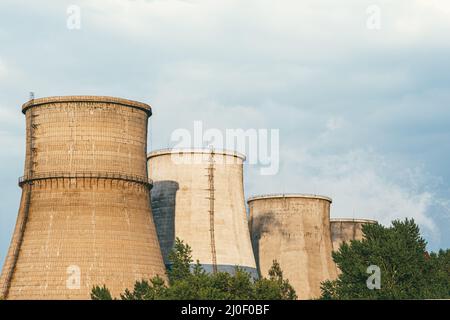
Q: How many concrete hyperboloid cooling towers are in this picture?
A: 4